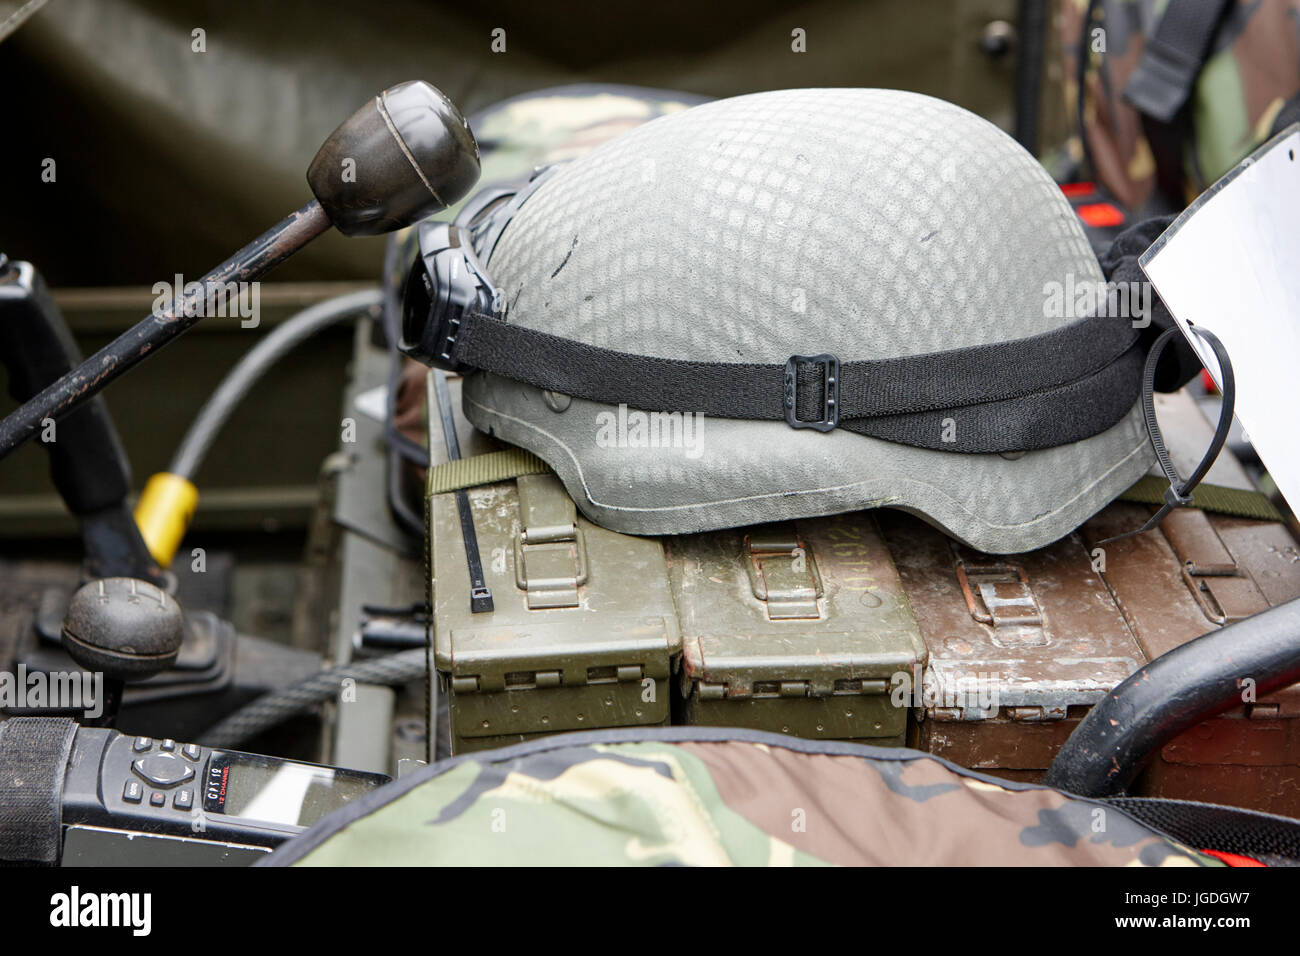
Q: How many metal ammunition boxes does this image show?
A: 4